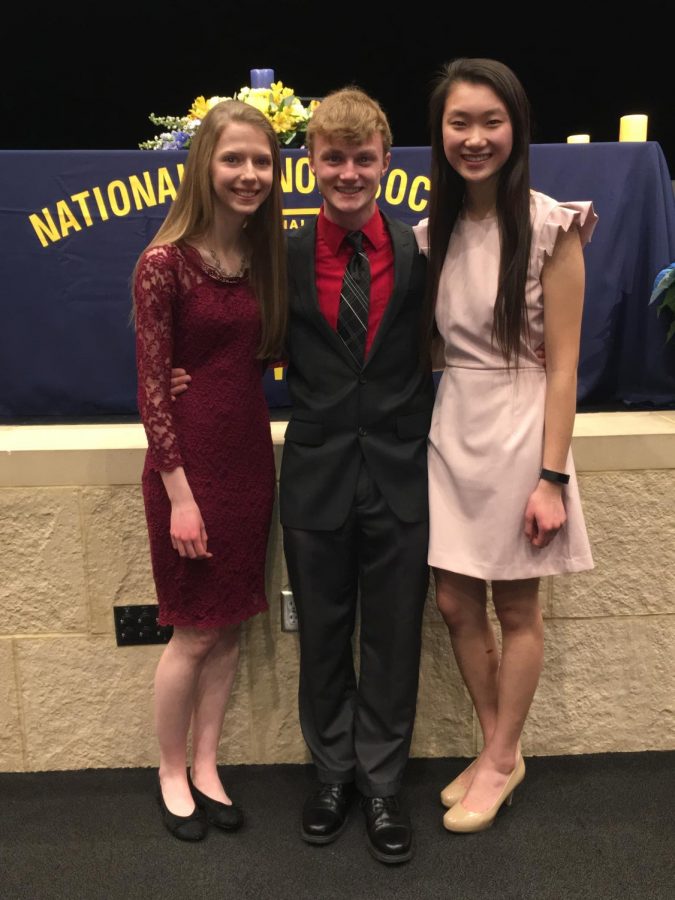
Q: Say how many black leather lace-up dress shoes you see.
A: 2